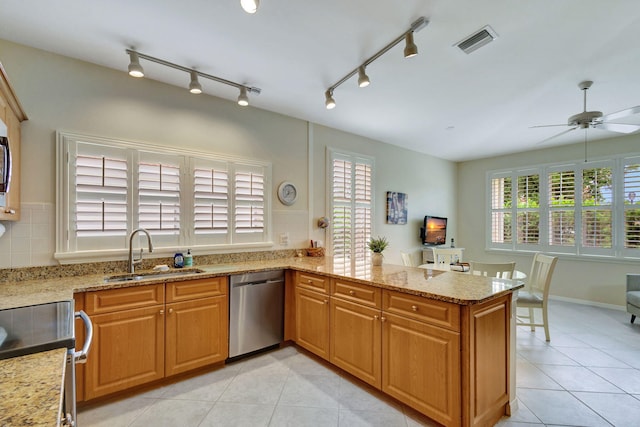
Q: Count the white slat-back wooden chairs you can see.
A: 4